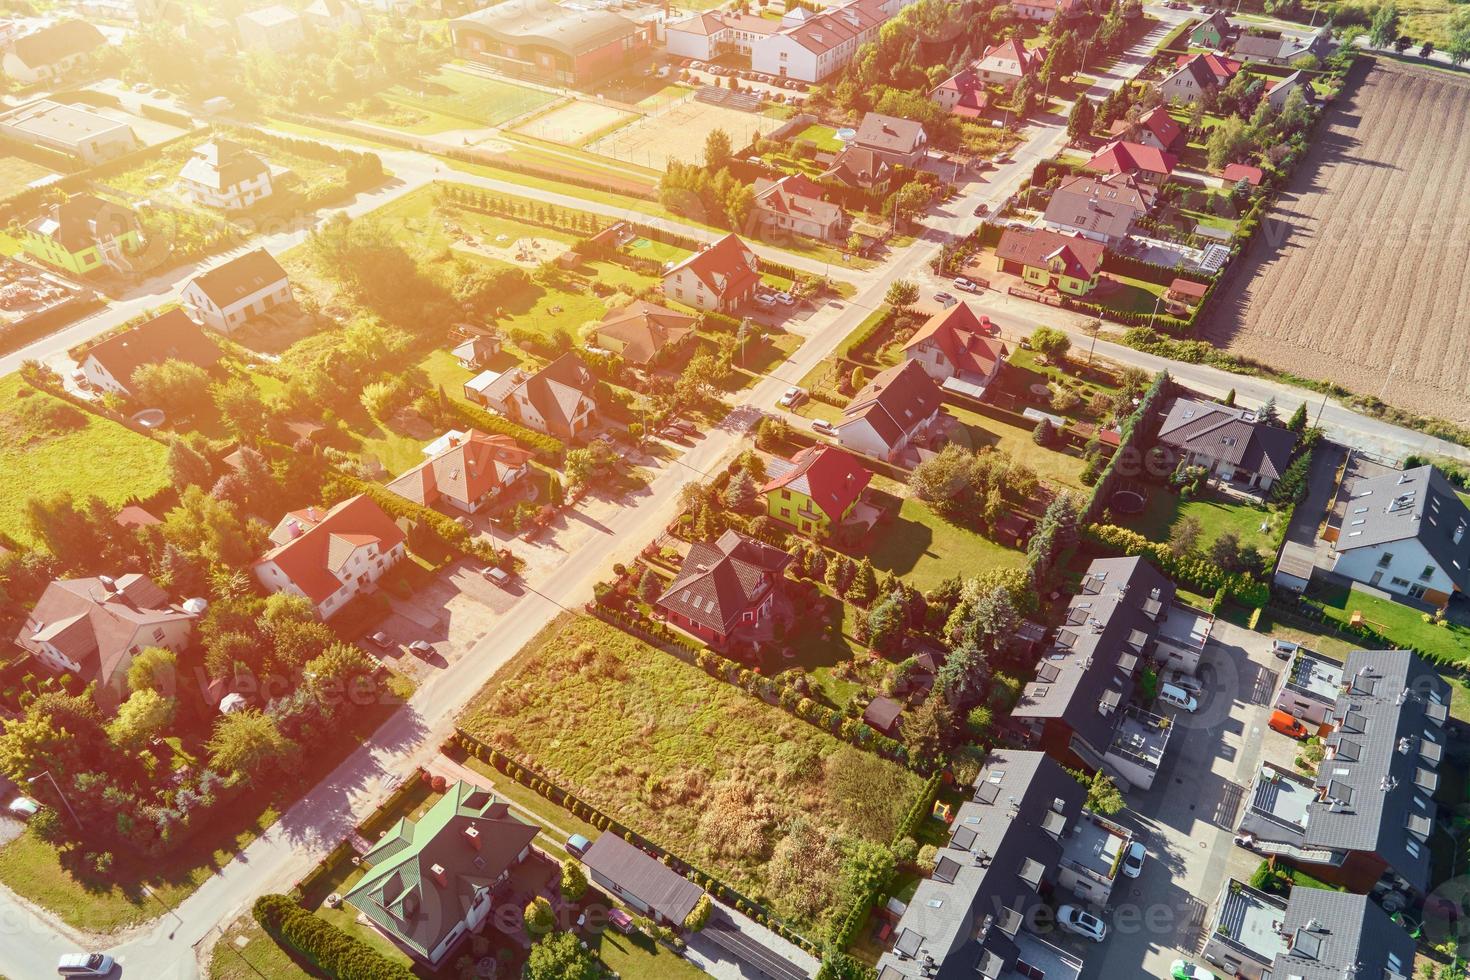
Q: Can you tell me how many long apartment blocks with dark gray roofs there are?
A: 4